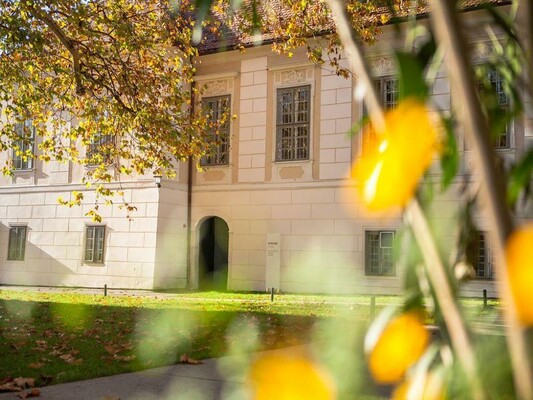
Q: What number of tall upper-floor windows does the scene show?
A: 6